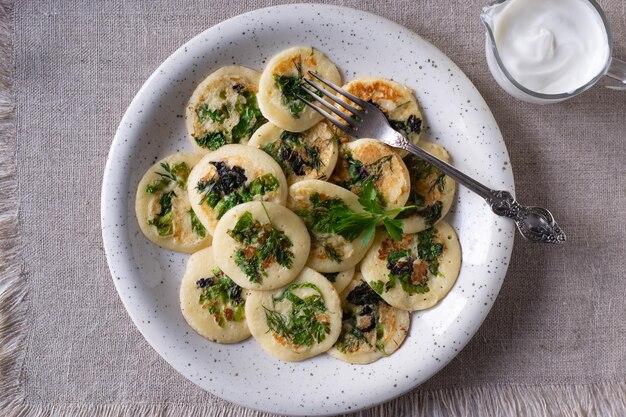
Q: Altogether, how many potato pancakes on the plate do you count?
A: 15